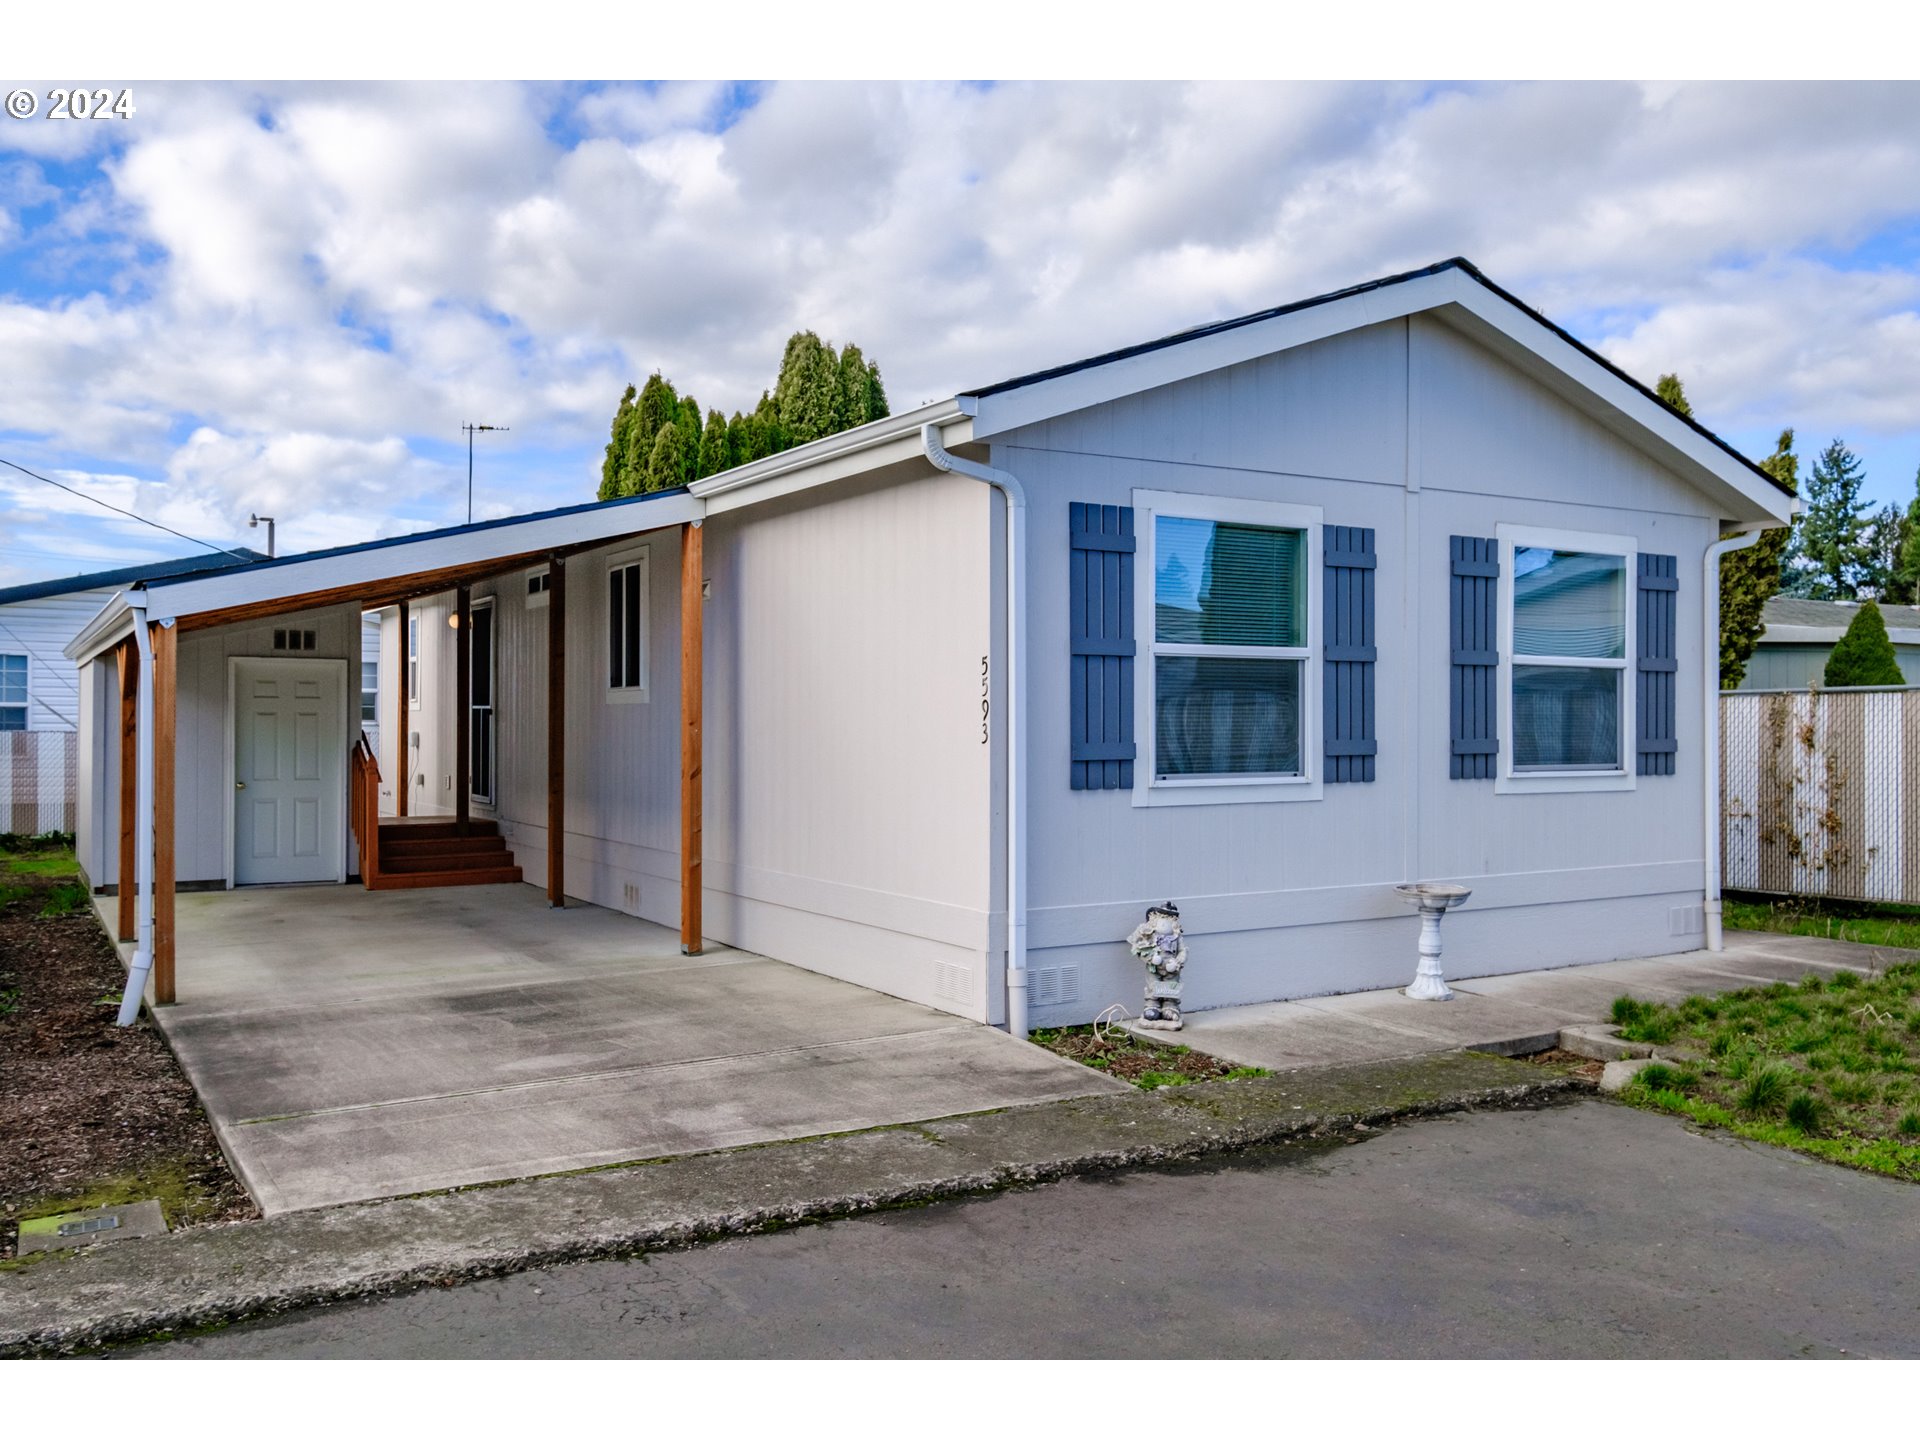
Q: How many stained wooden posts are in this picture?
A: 6